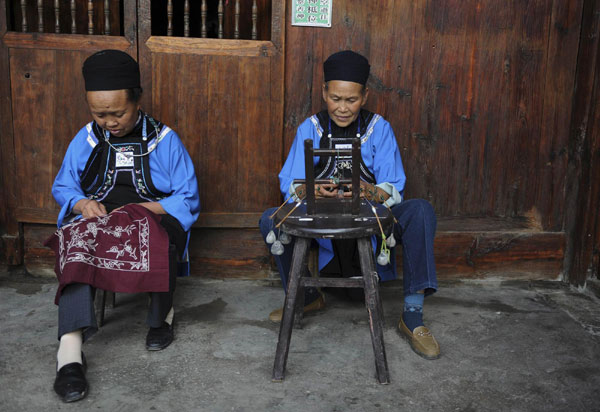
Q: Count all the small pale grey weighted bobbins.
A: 5